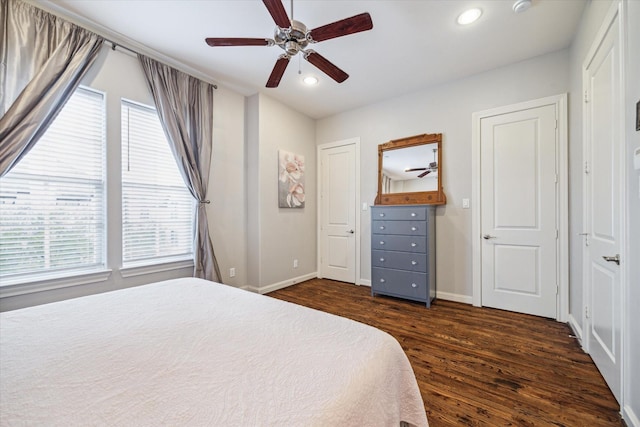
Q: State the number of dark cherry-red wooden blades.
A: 5